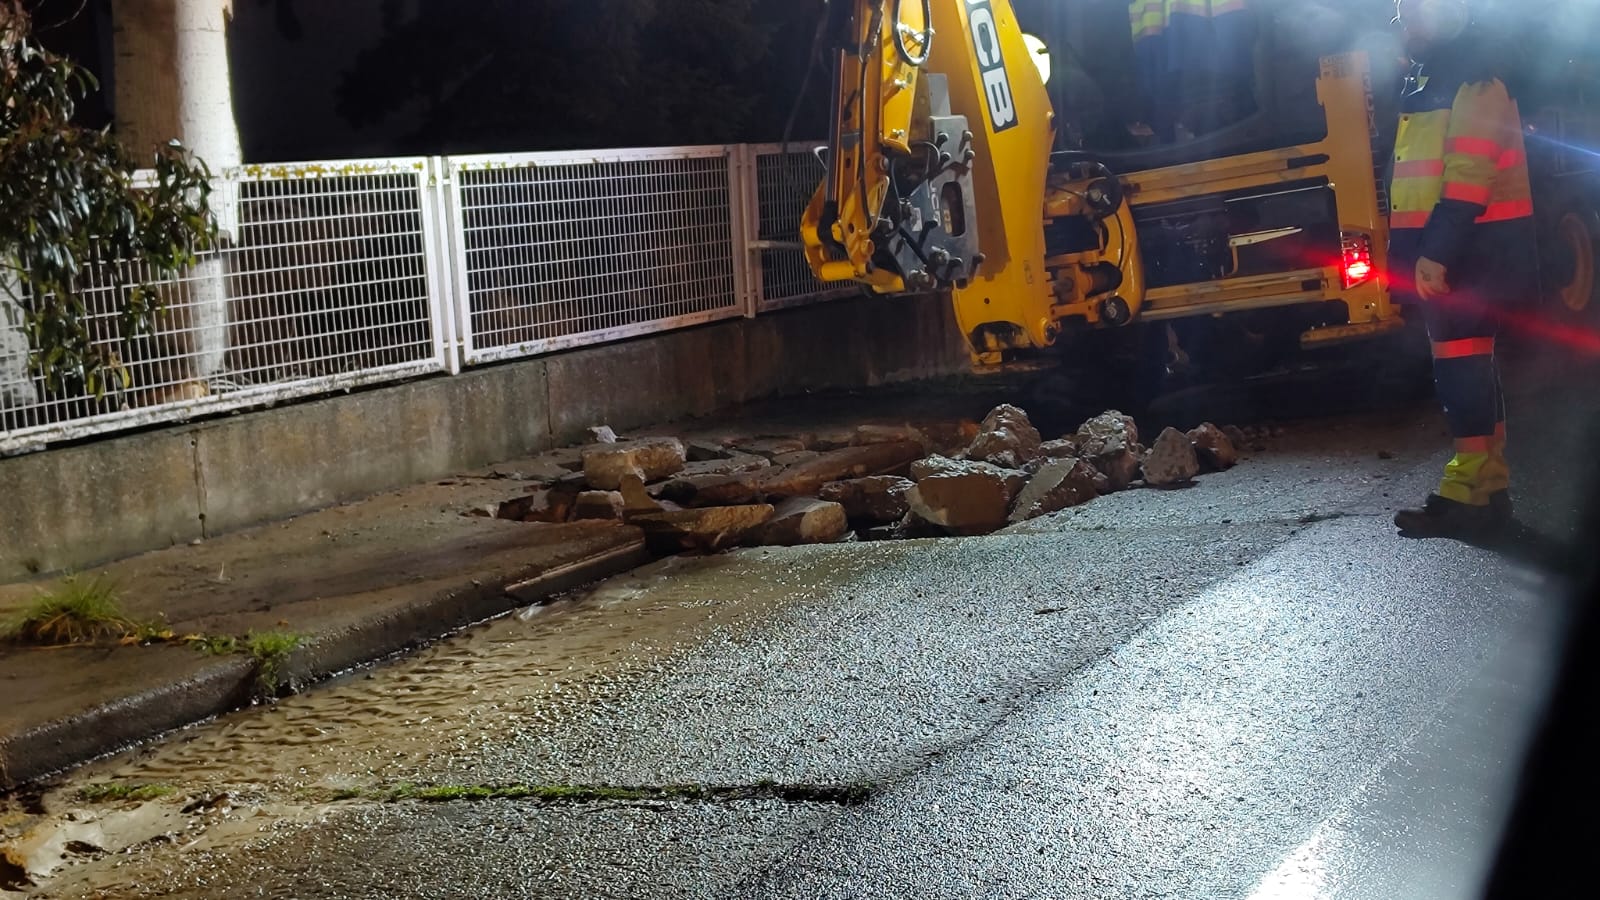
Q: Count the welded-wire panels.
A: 3